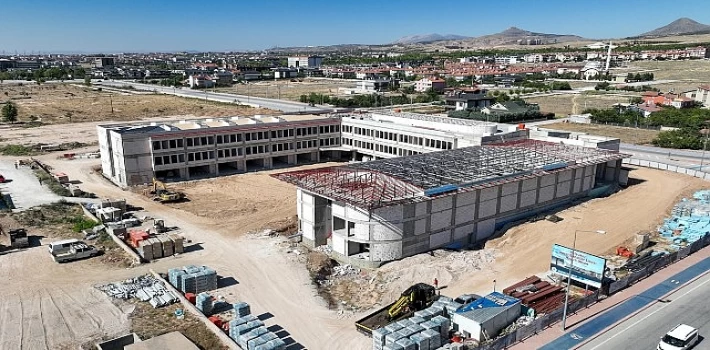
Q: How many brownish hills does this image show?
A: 2